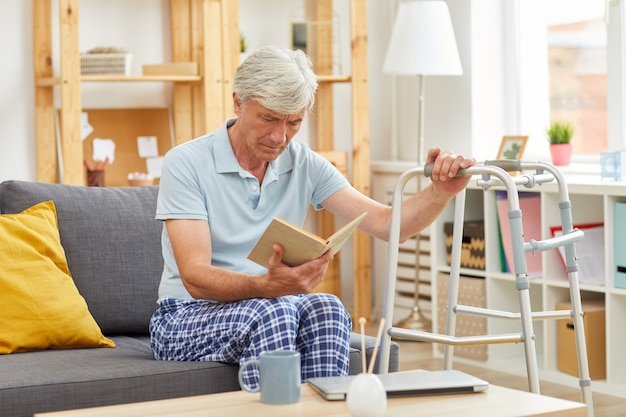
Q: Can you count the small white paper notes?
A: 4